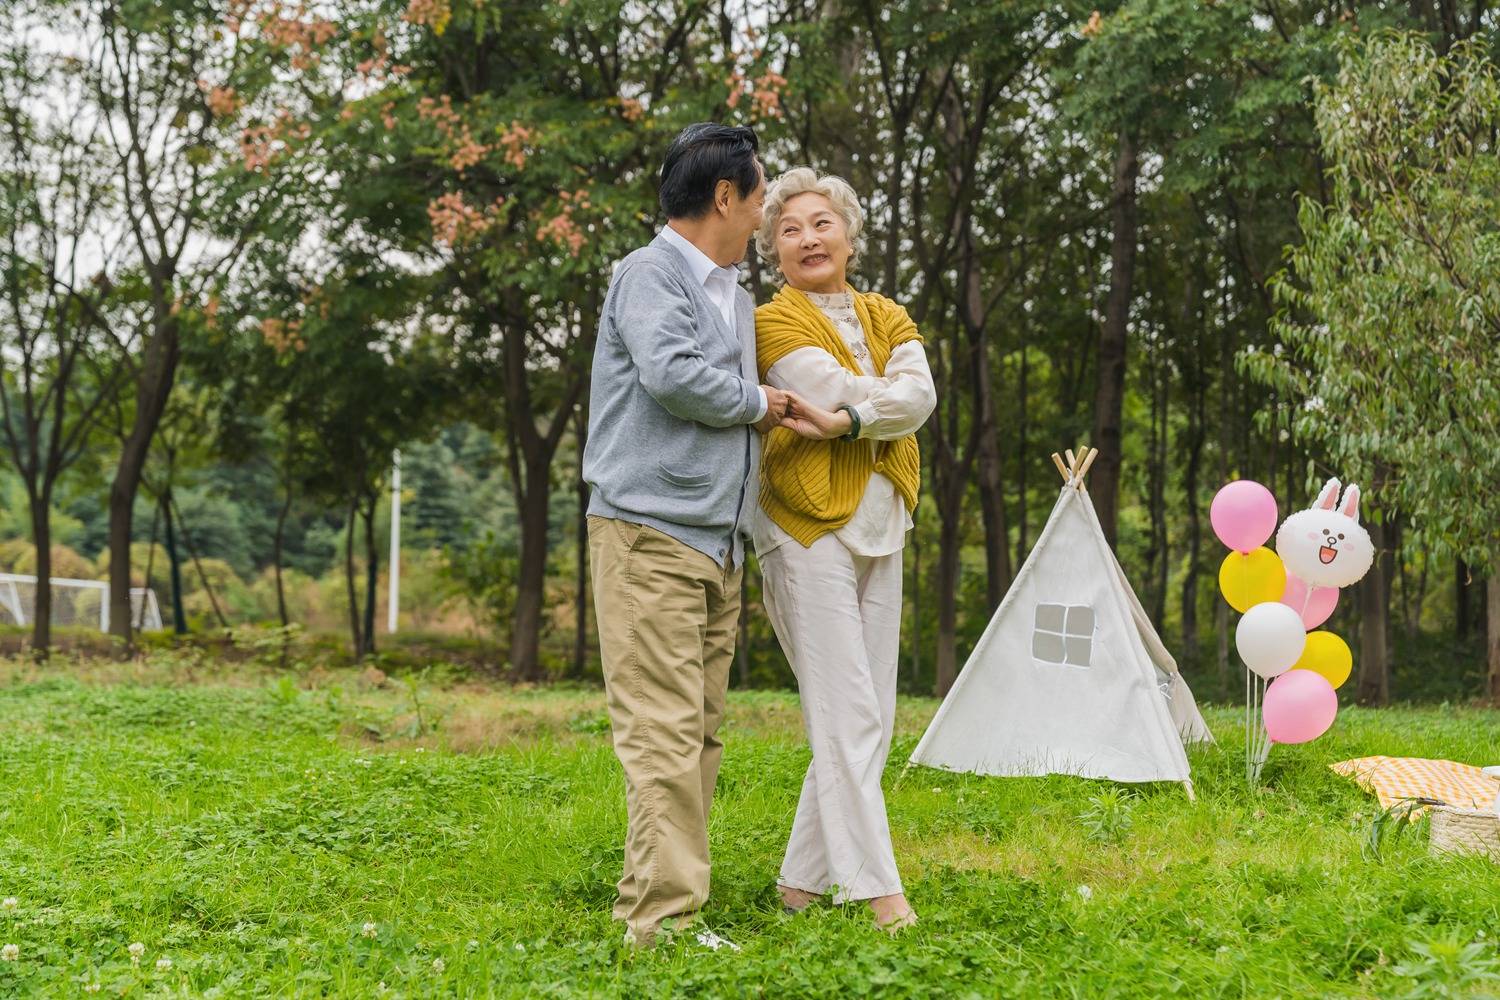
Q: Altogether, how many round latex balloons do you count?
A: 6